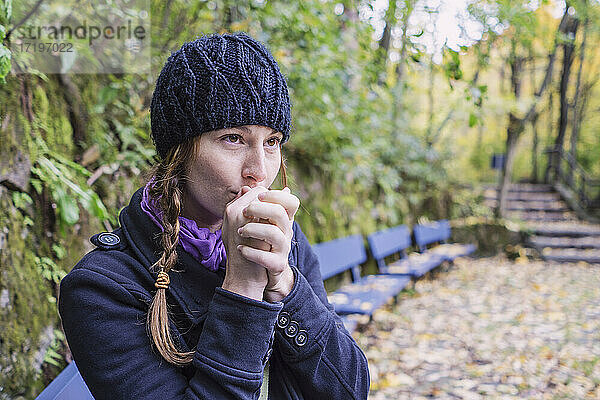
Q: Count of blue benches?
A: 4